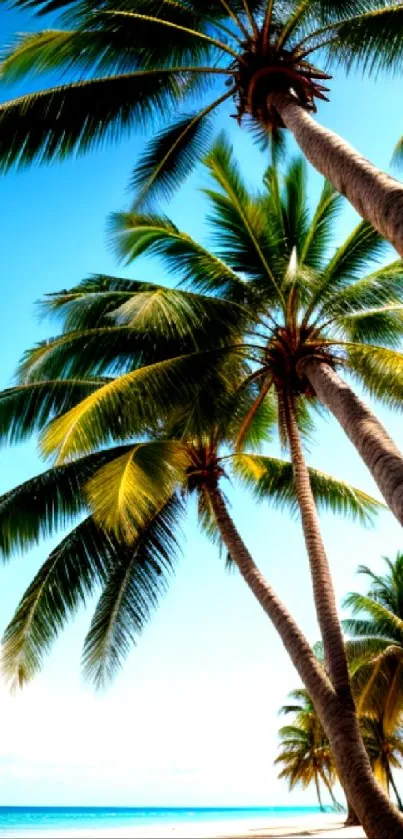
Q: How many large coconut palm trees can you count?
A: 4